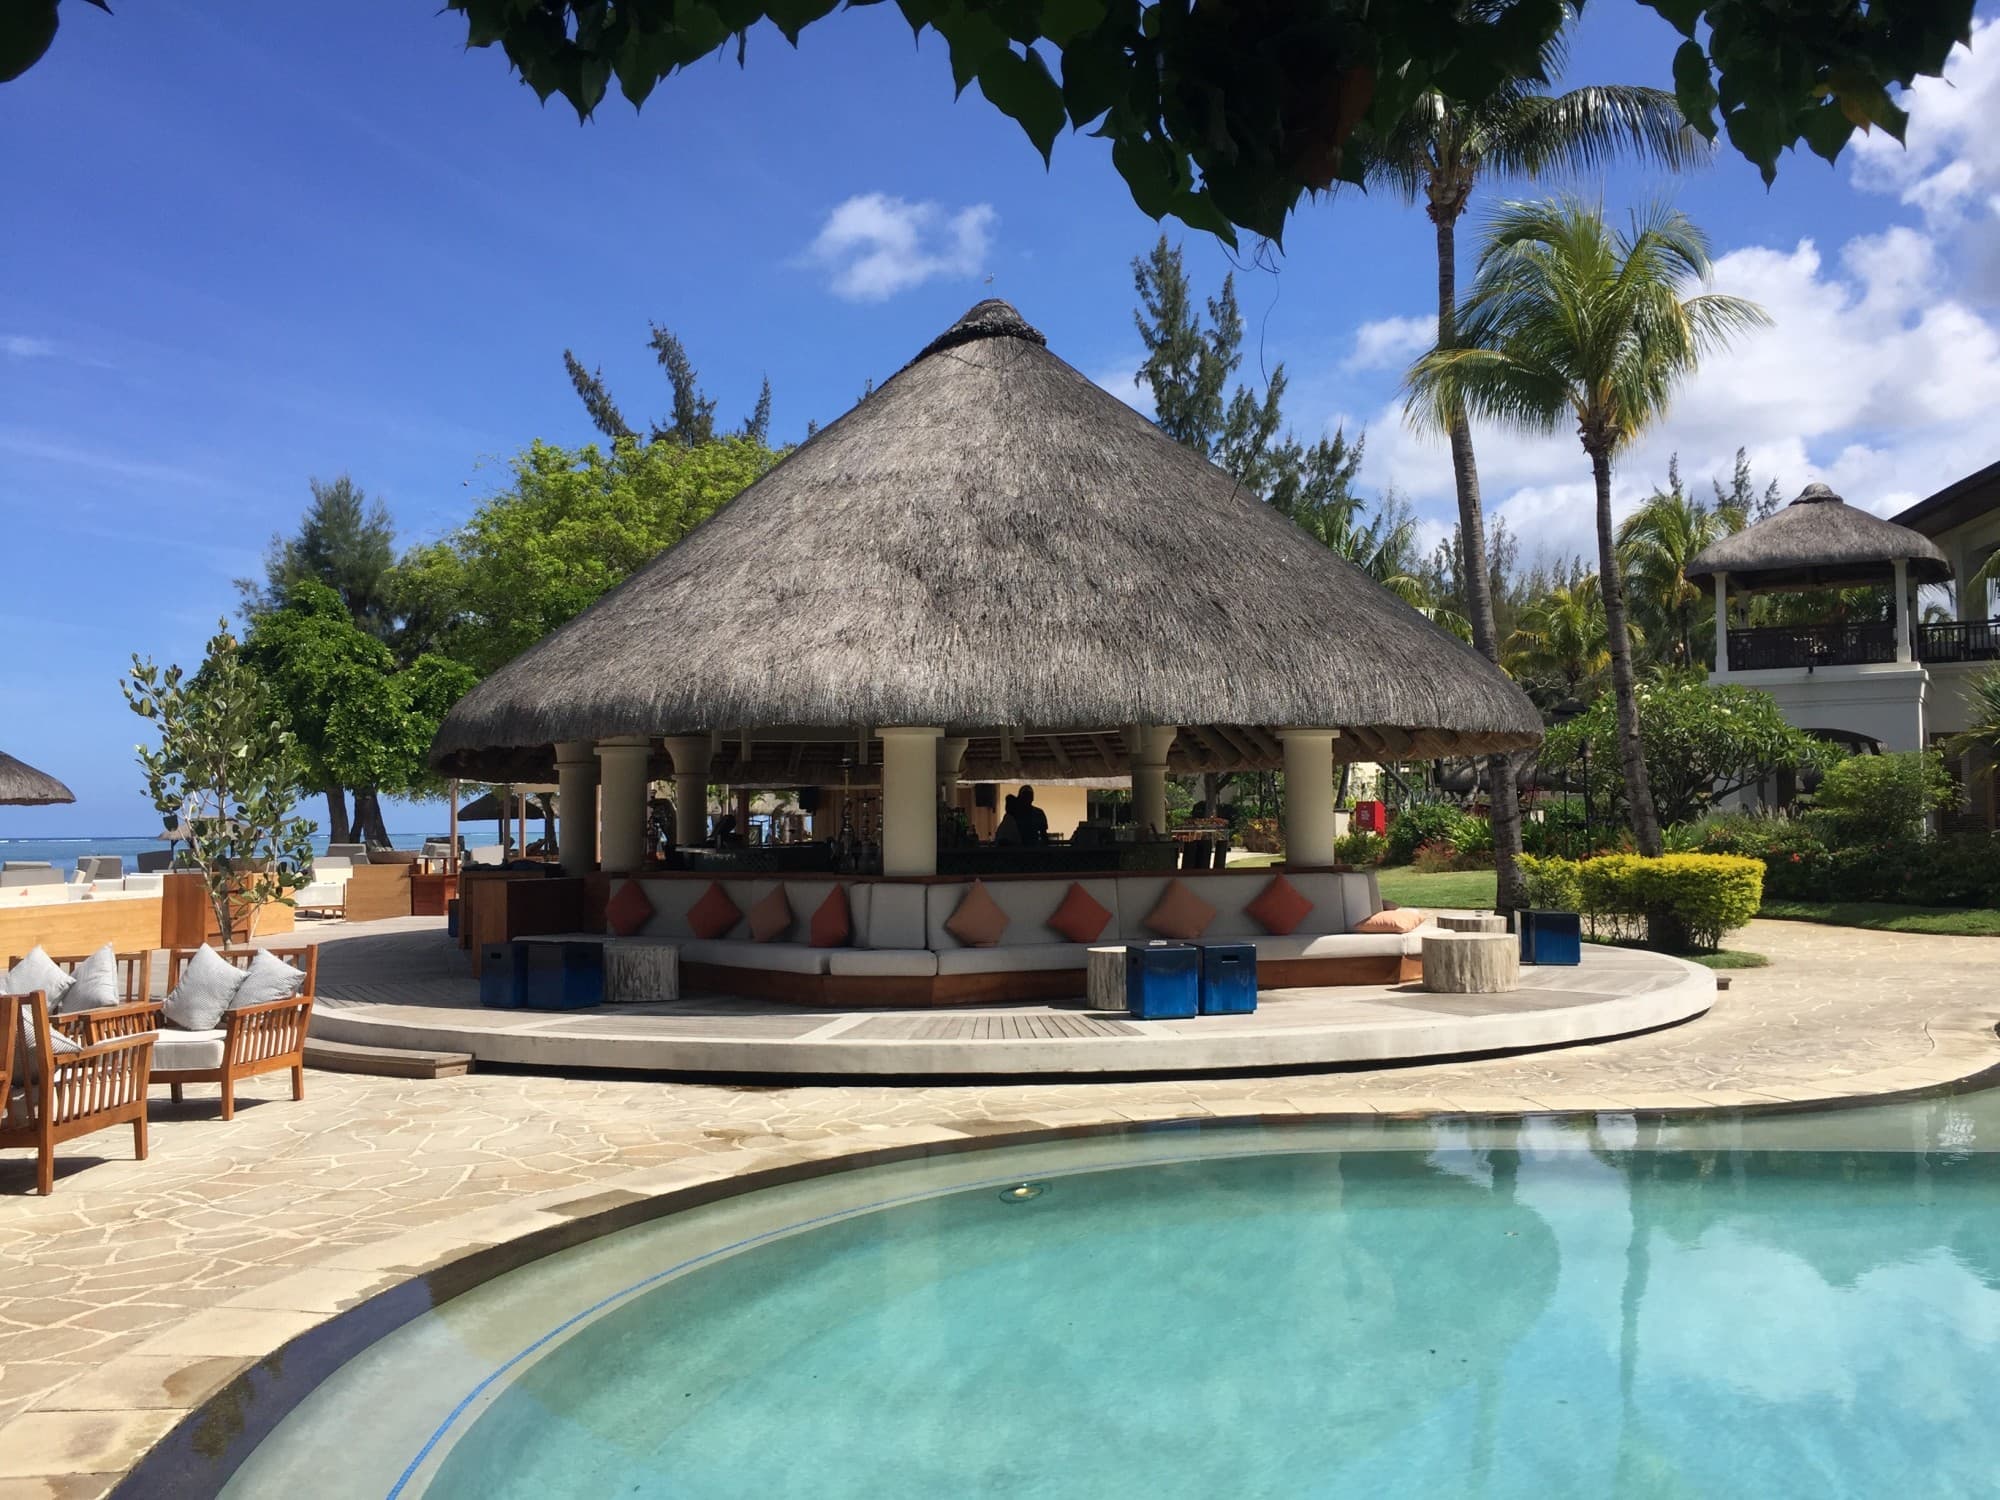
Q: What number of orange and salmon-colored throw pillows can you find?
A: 9